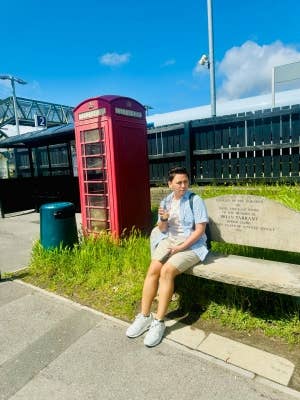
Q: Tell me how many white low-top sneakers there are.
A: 2